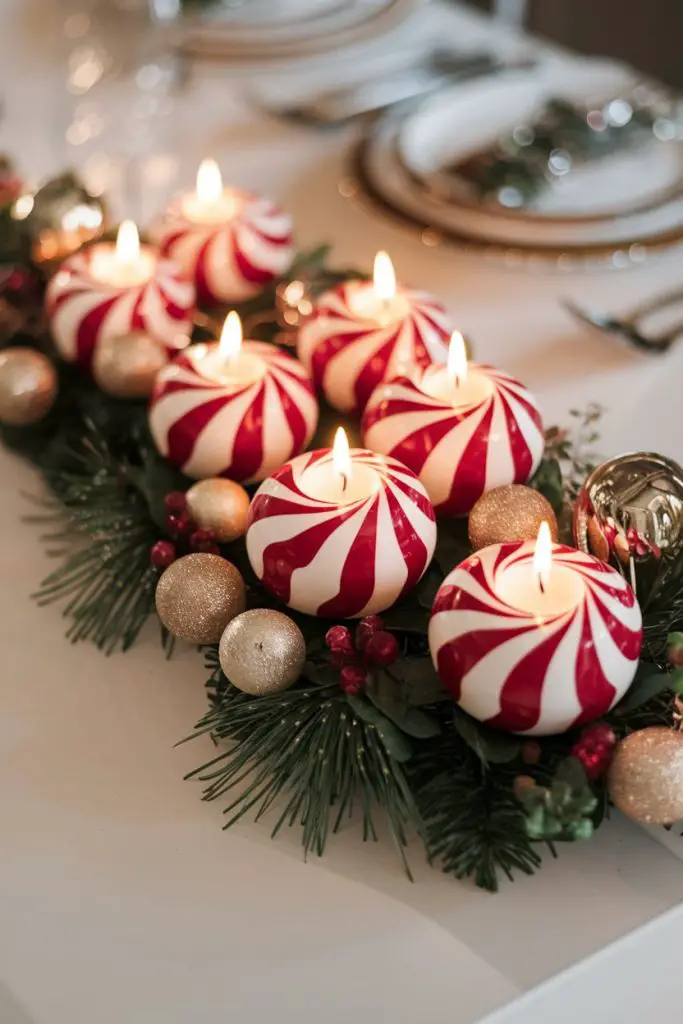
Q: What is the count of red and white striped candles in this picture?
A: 7